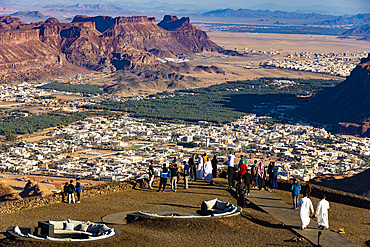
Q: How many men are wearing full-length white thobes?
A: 4